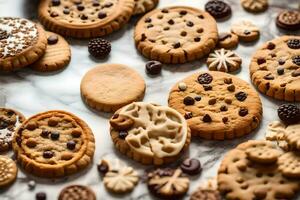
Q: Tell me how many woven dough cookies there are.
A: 1